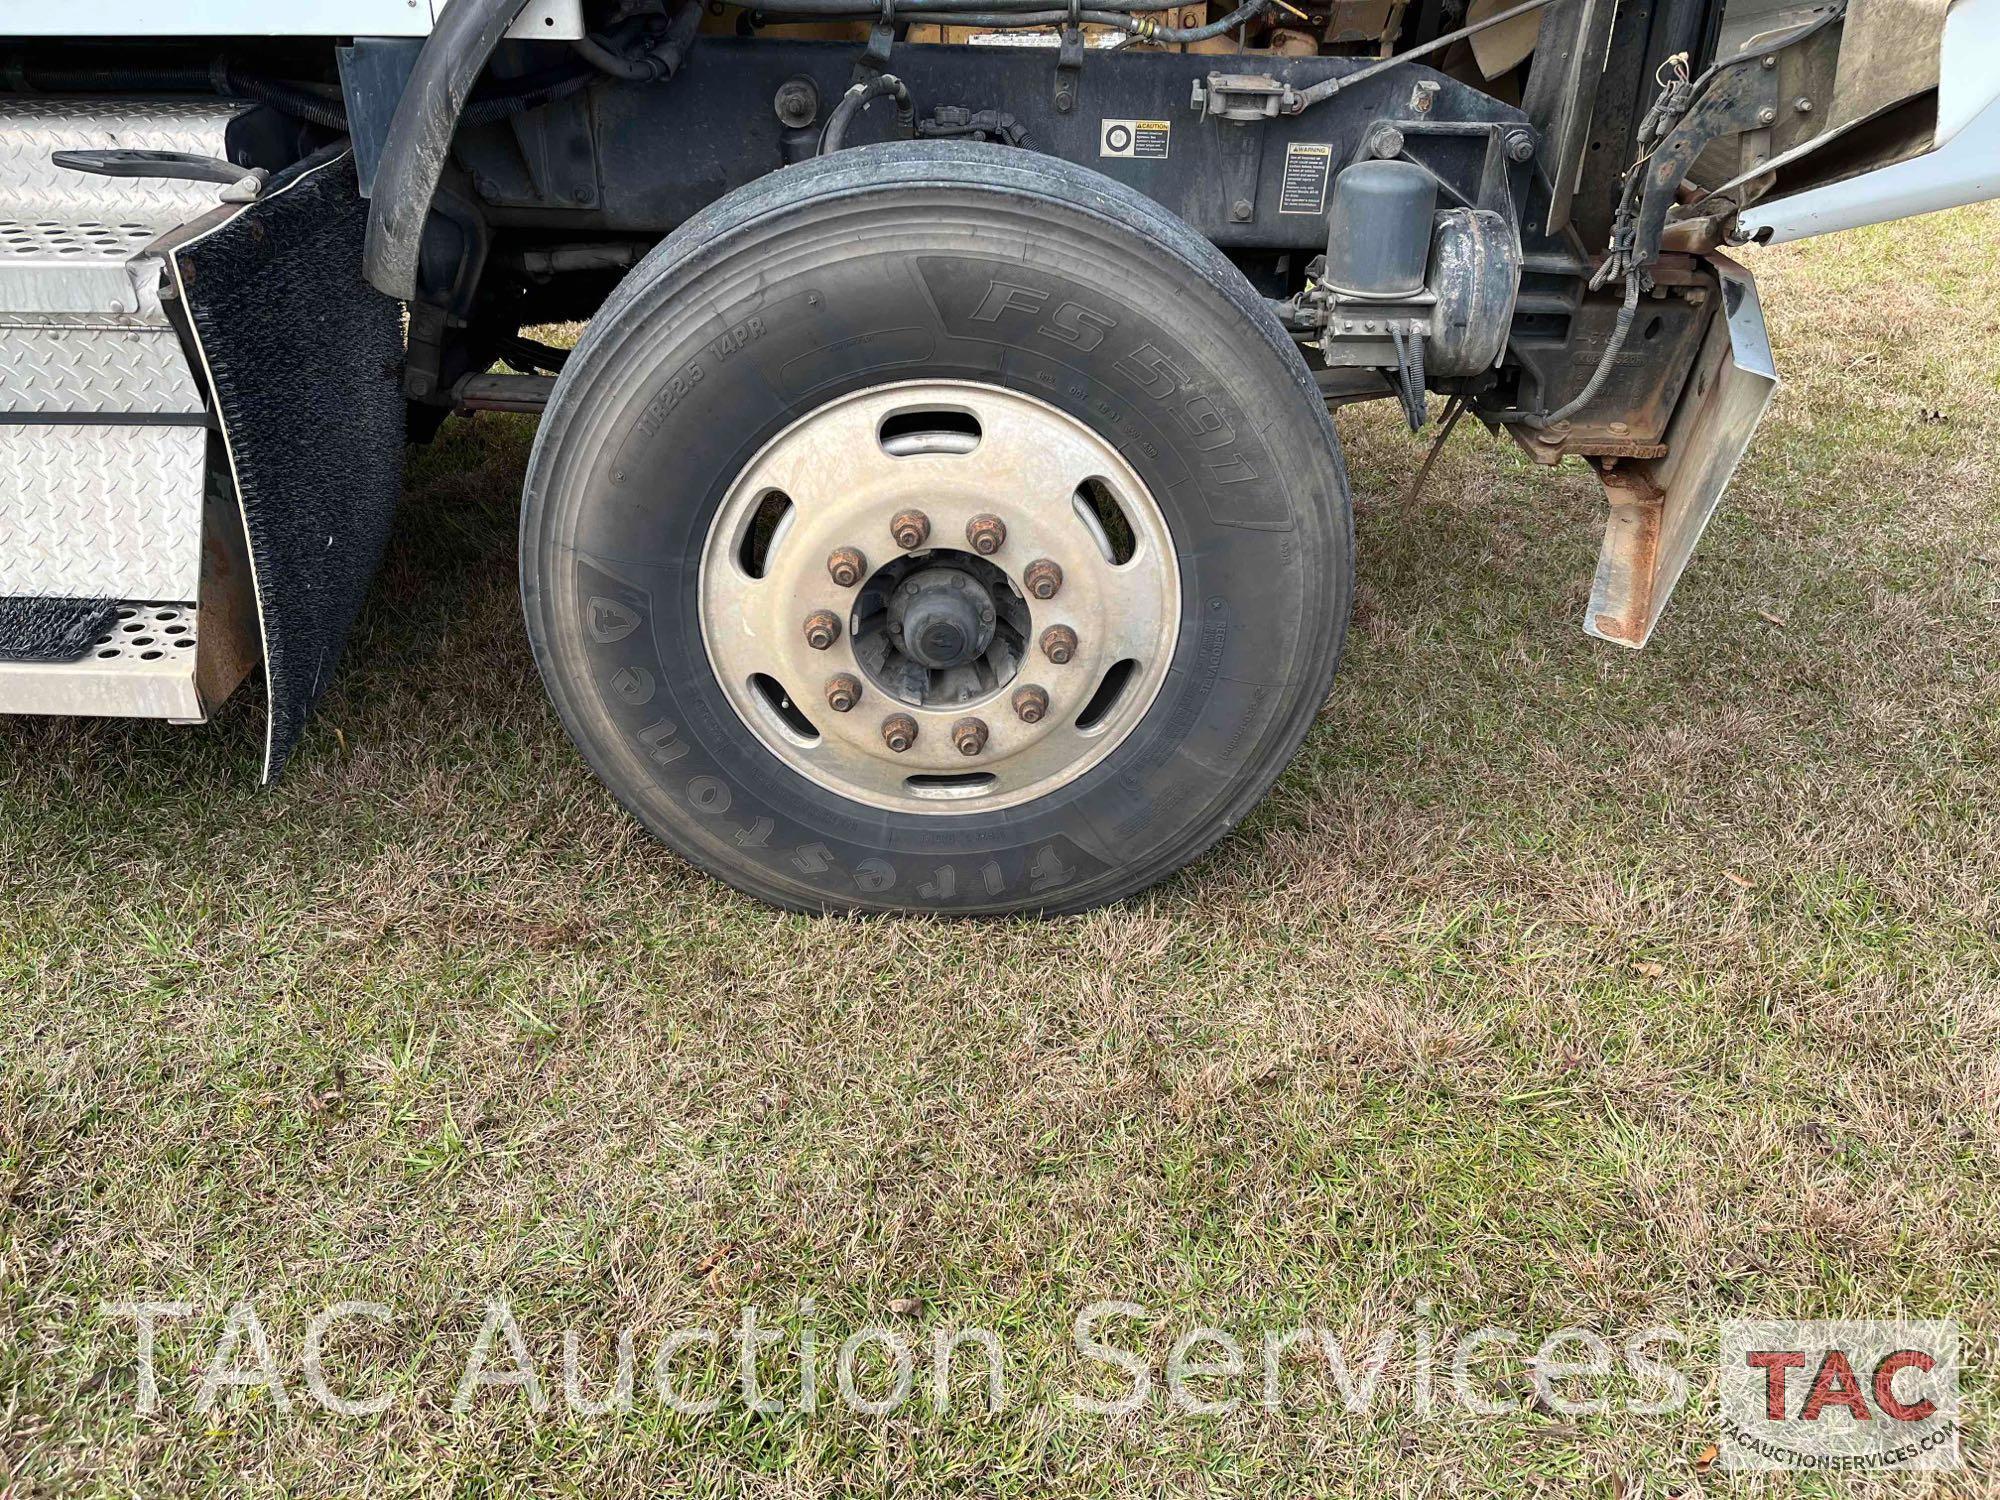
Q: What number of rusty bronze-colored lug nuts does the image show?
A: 10